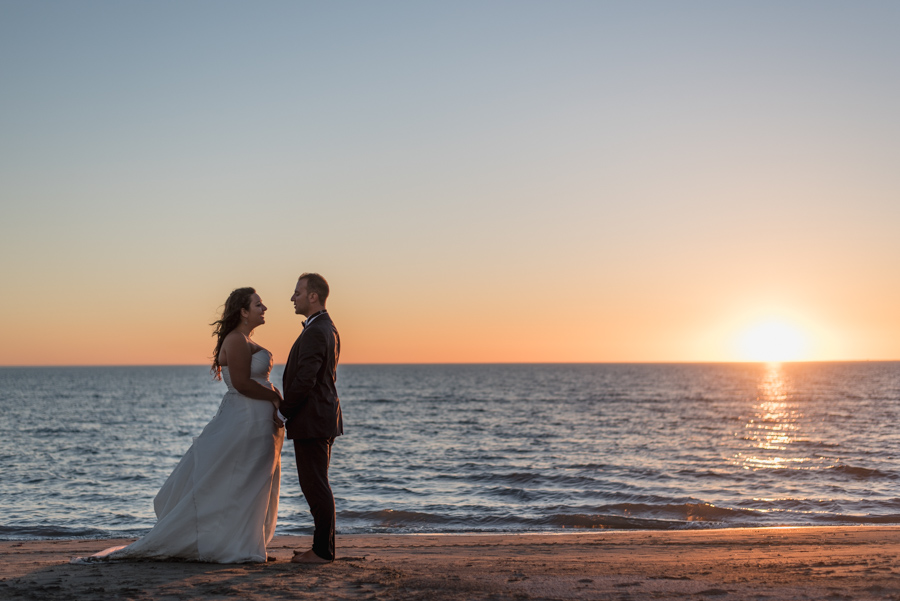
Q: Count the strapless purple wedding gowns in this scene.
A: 0